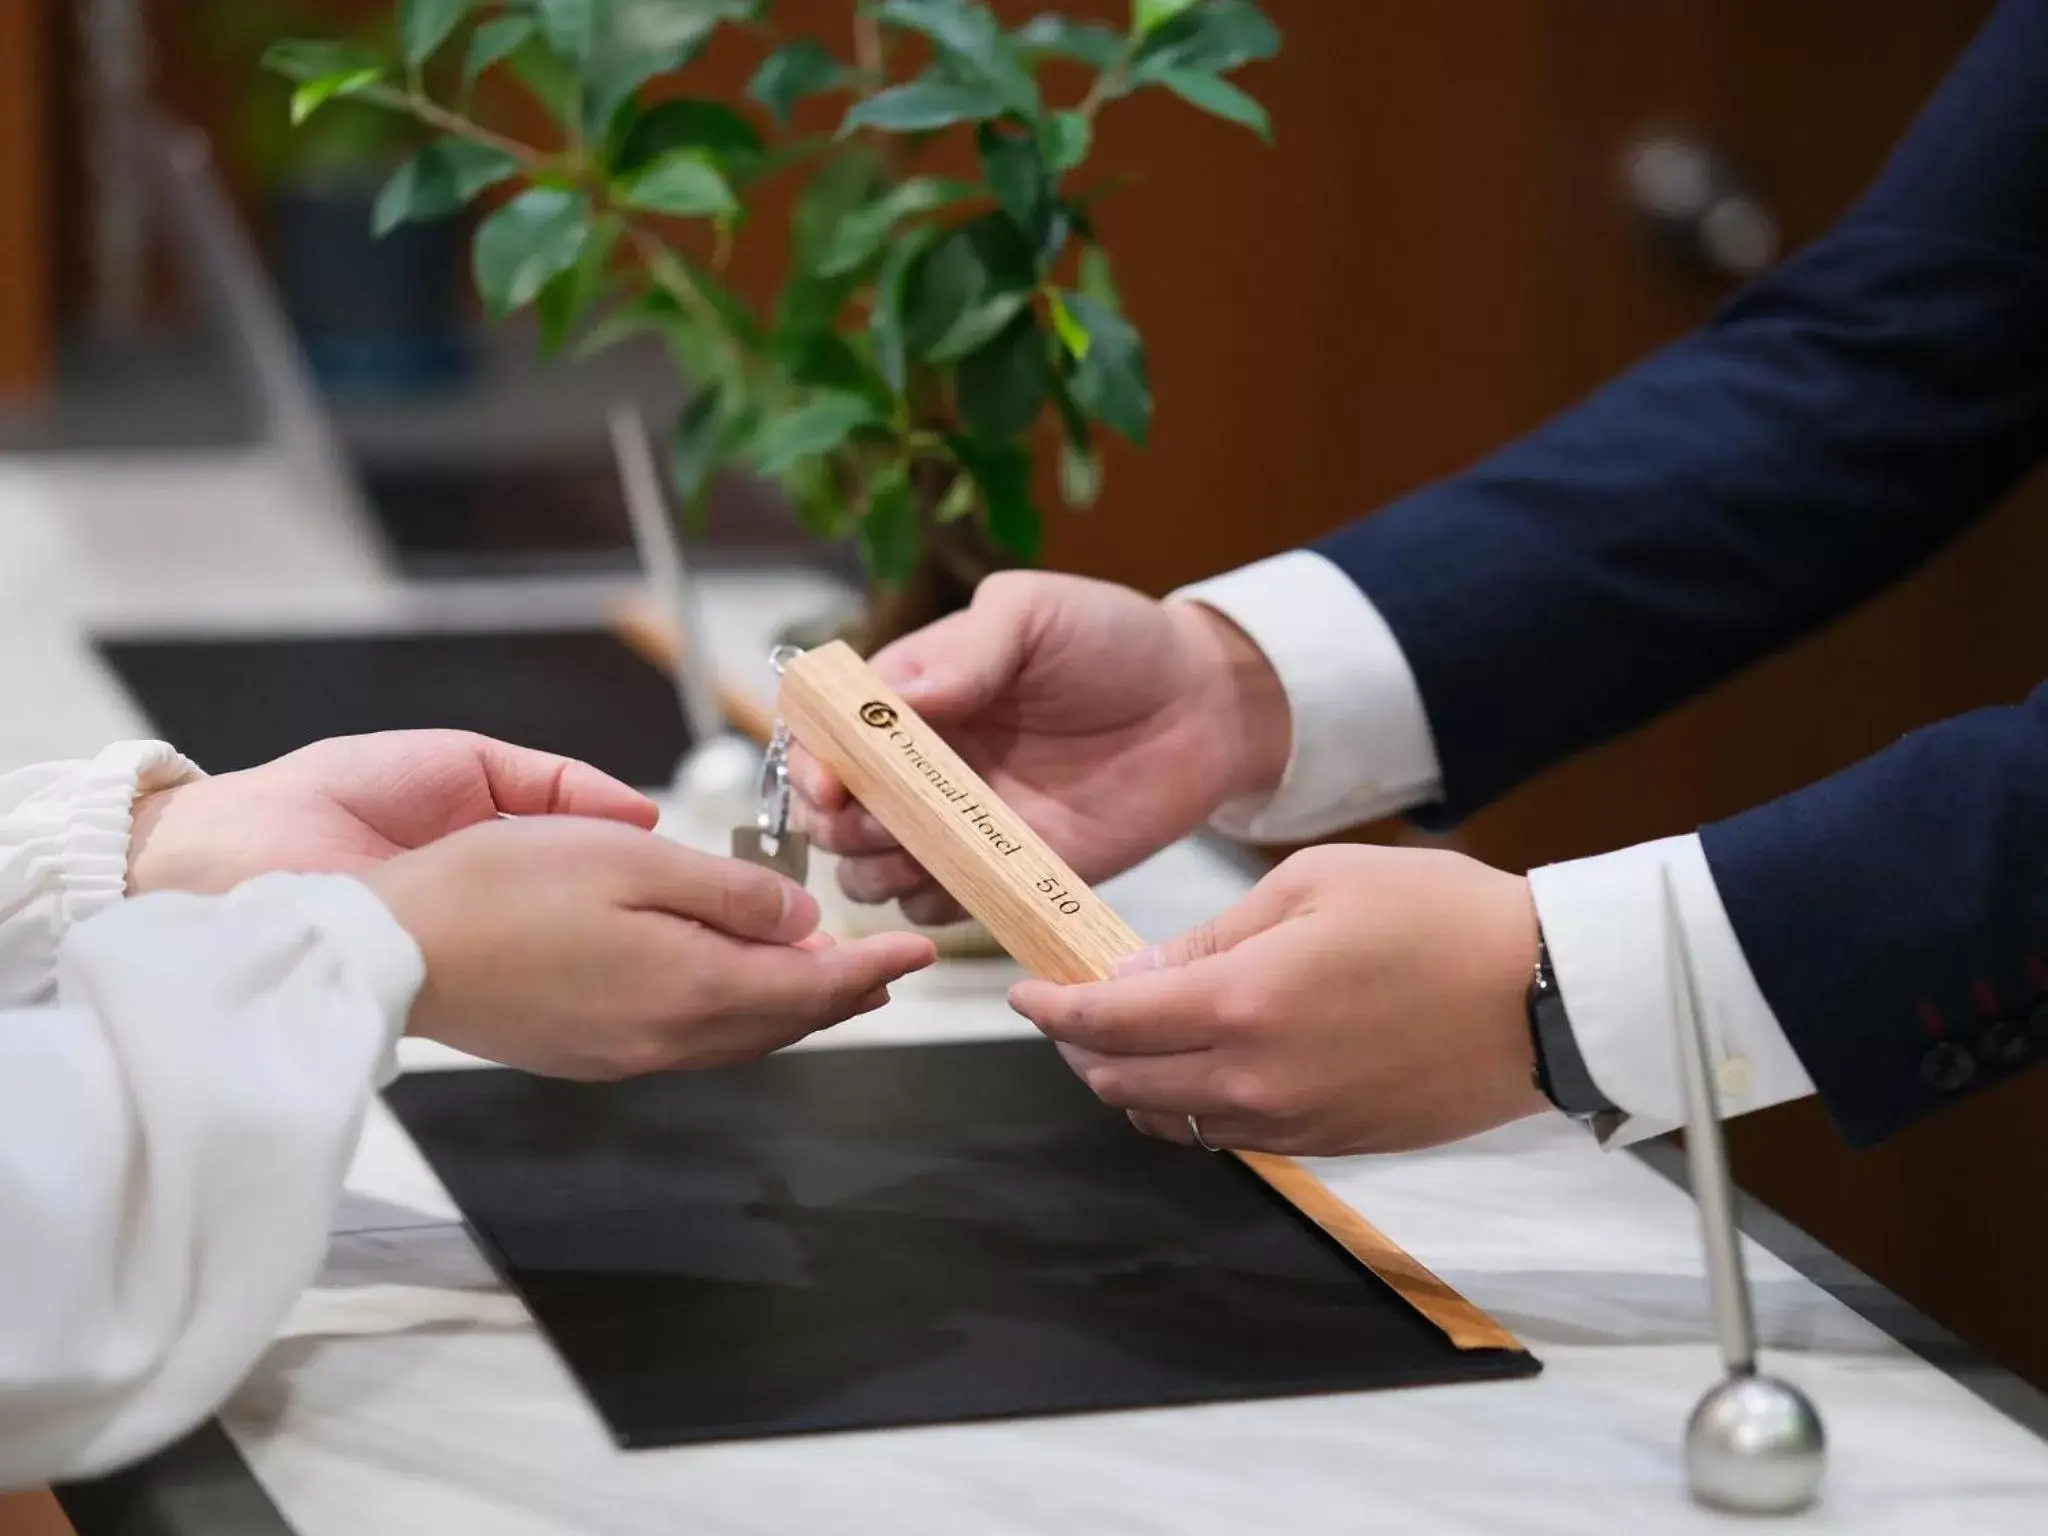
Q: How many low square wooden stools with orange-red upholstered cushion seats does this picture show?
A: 0